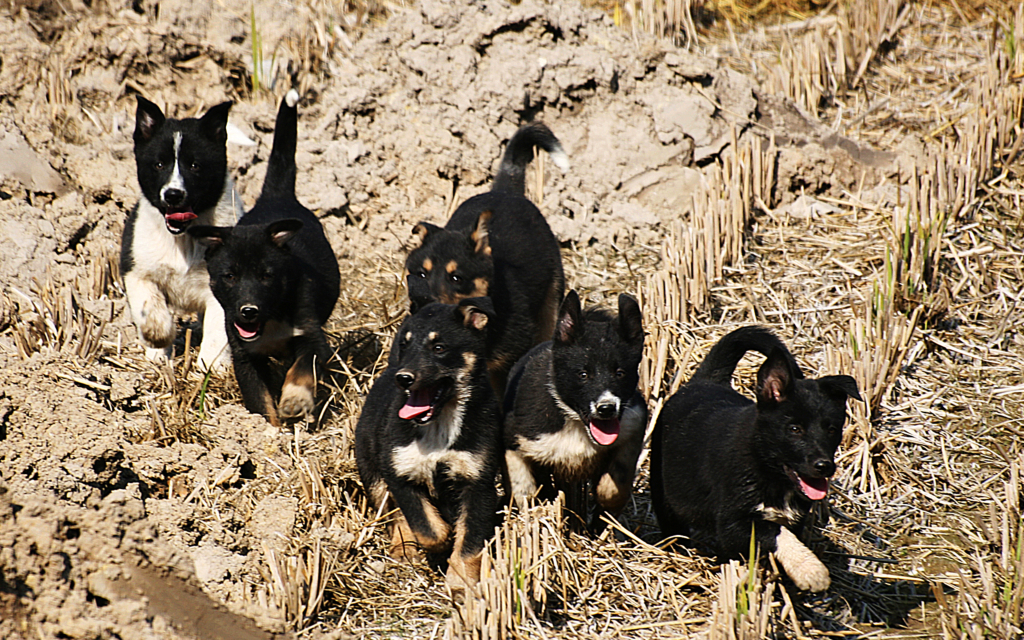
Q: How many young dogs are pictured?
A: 6